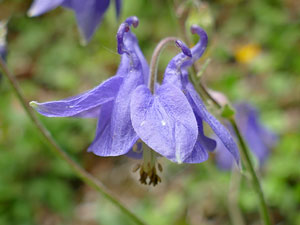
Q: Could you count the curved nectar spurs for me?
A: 4